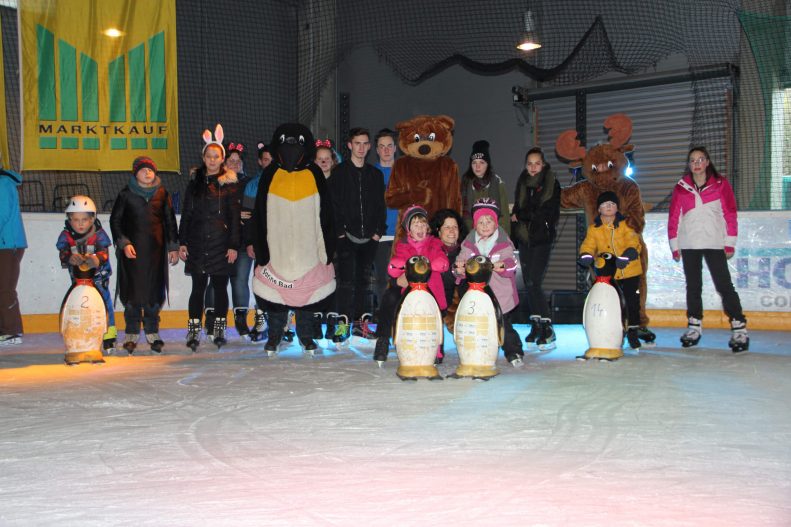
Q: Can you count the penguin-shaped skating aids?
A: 4